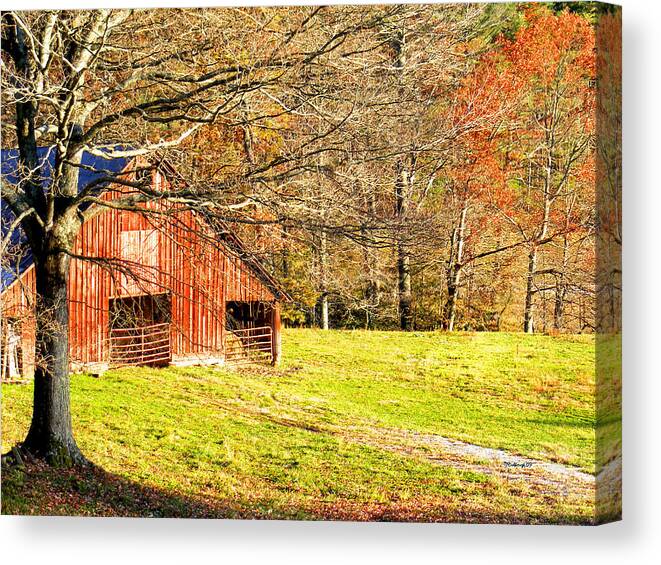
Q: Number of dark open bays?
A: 2